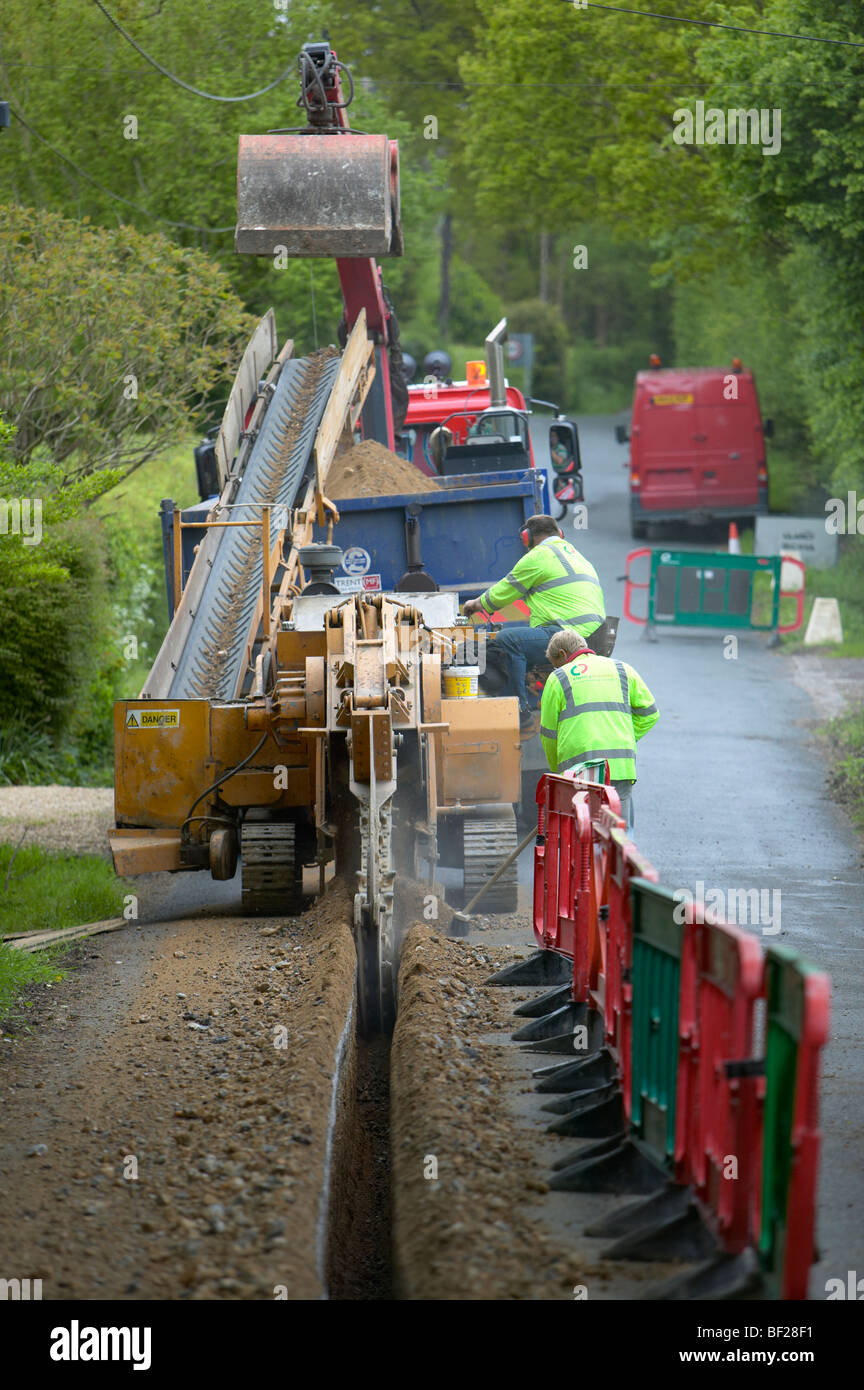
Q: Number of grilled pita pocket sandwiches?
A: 0